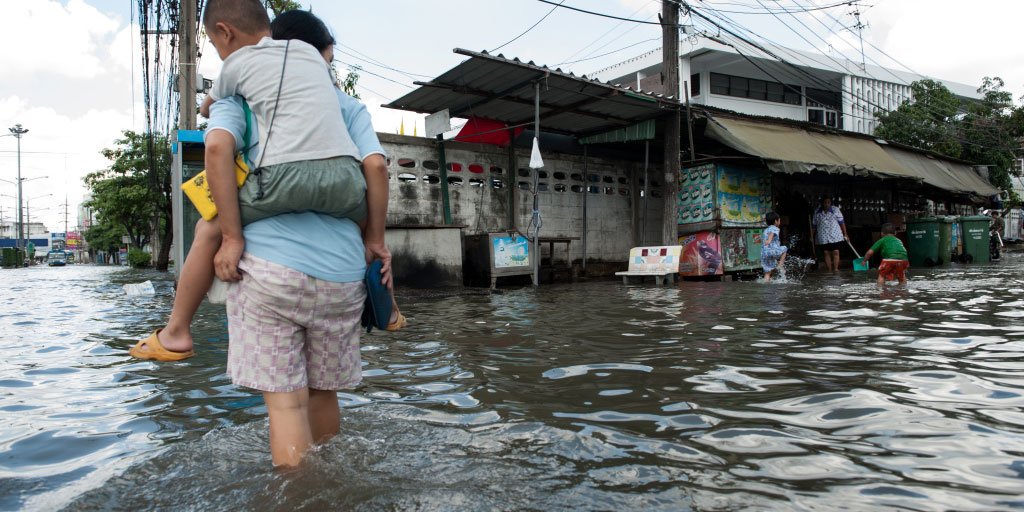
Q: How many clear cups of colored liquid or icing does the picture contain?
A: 0